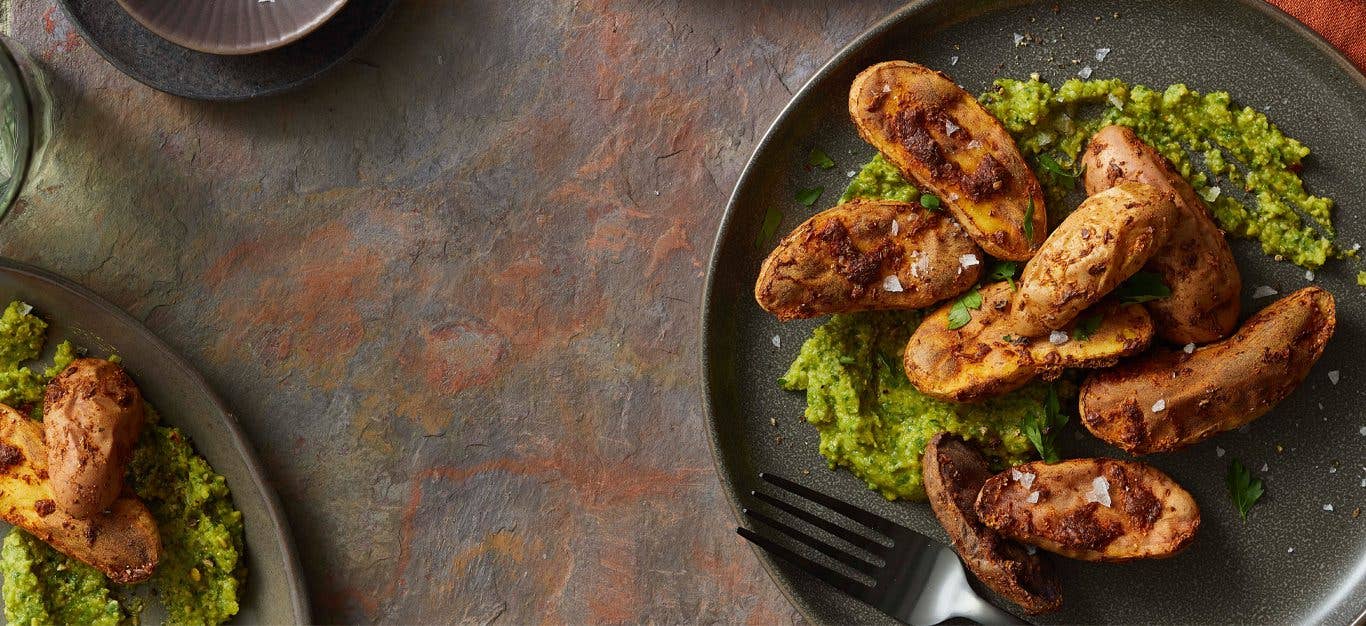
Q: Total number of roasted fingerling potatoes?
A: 10